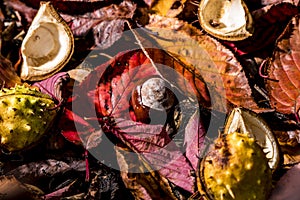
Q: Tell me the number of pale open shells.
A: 3